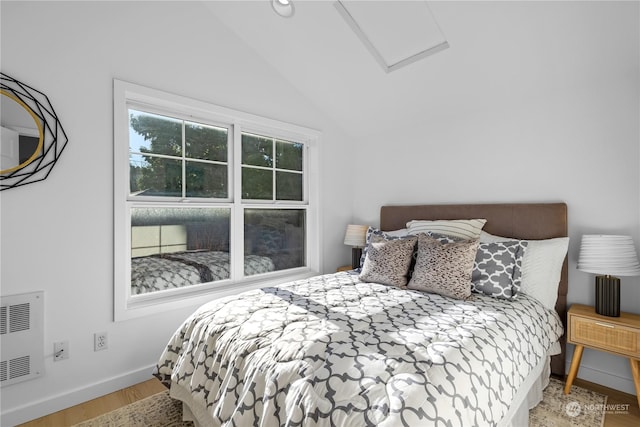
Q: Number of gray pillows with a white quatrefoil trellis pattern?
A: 2